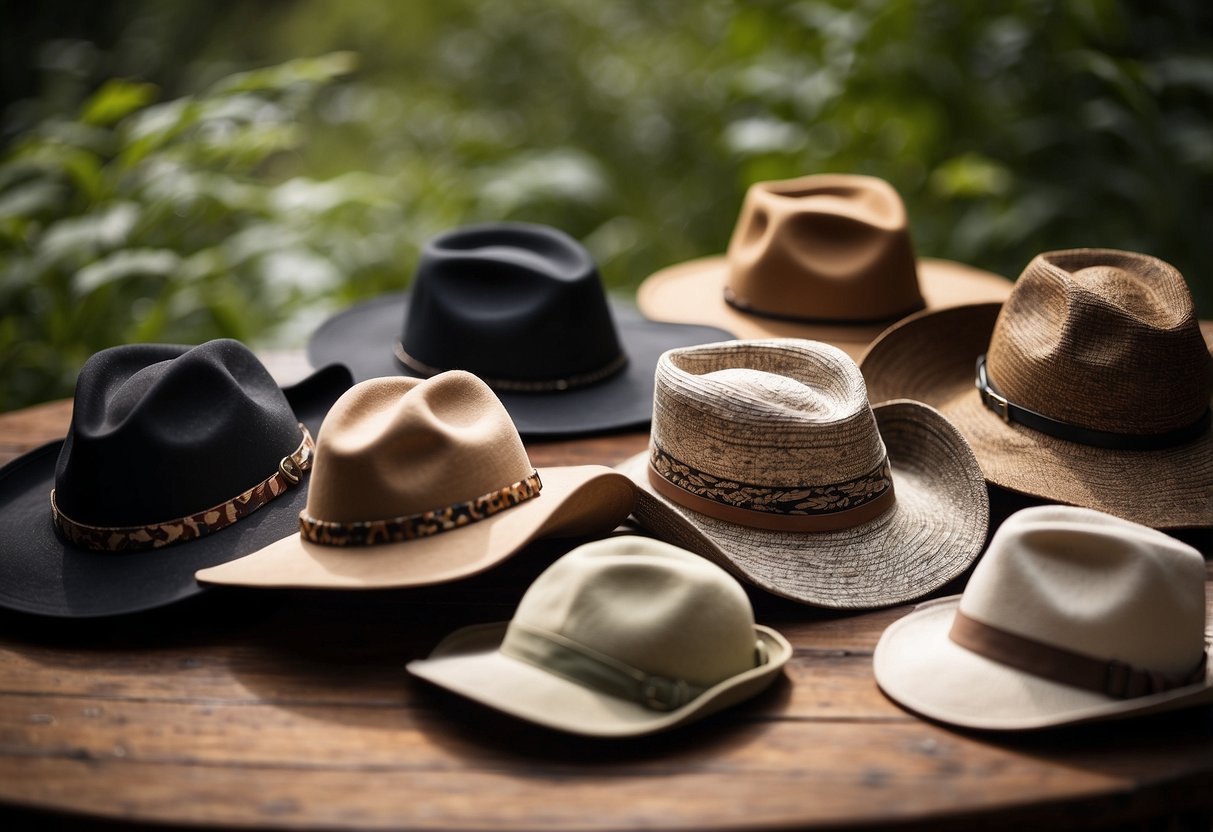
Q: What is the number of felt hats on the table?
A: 6